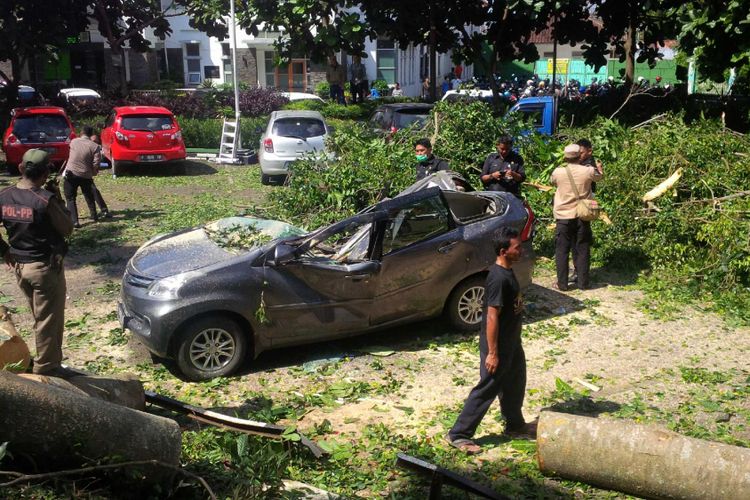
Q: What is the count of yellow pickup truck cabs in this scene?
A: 0